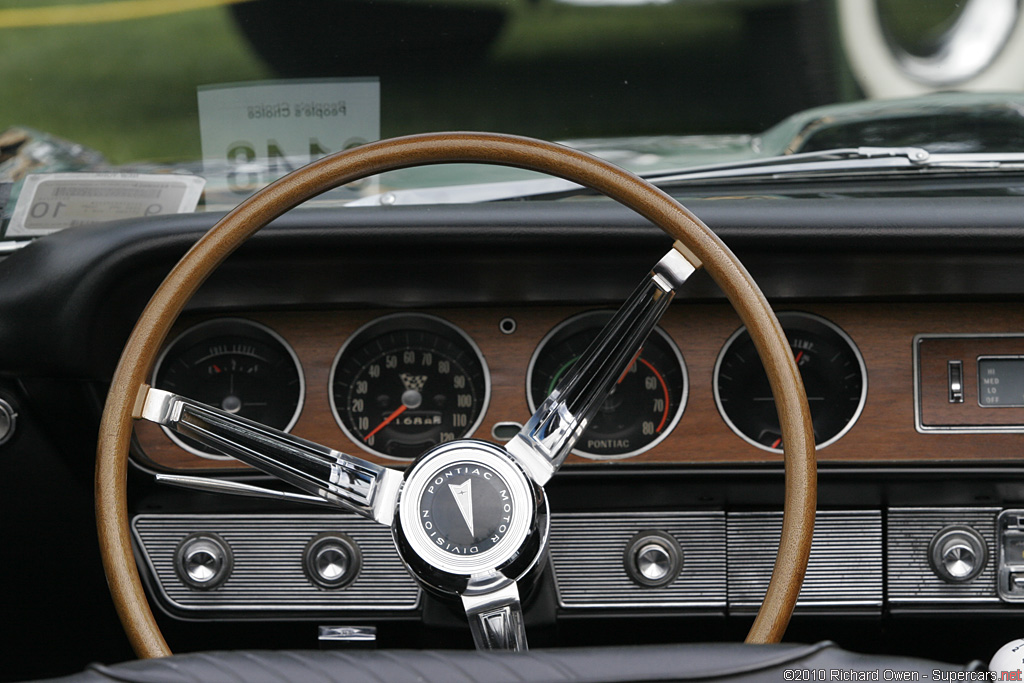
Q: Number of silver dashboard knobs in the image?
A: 4